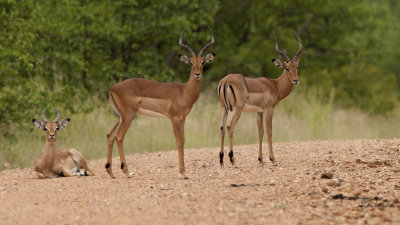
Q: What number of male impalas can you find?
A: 3